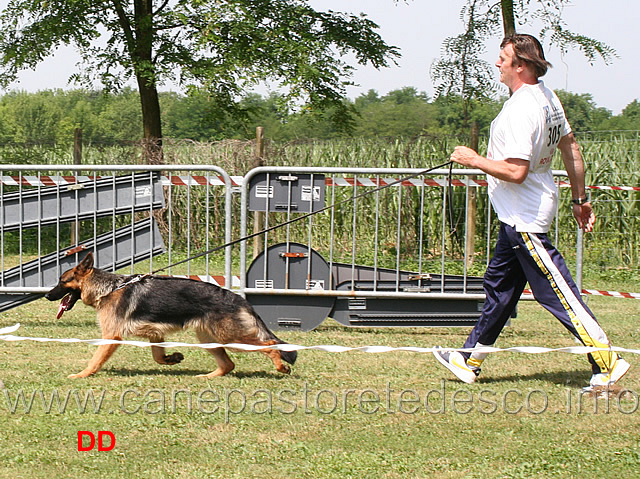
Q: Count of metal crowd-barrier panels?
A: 2